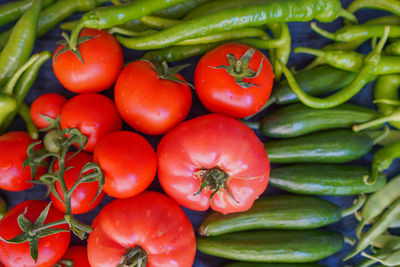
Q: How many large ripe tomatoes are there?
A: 2